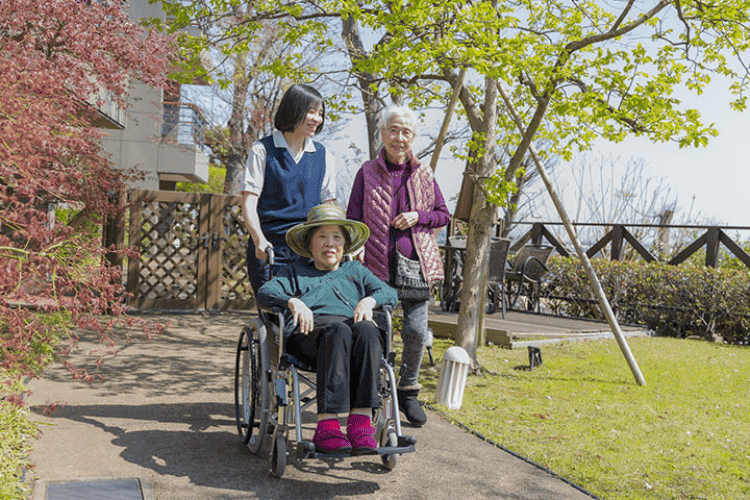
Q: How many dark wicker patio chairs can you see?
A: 2